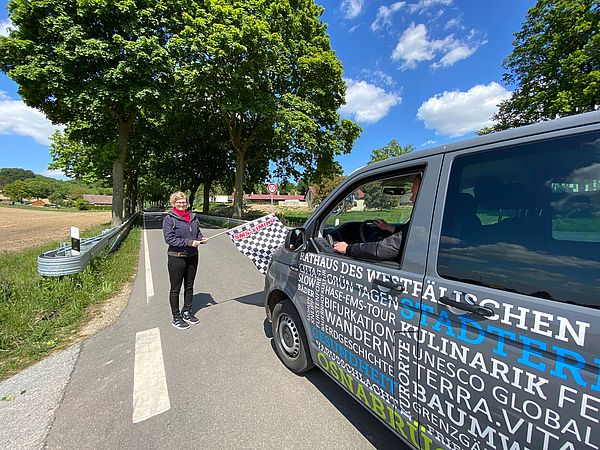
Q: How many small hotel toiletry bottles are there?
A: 0